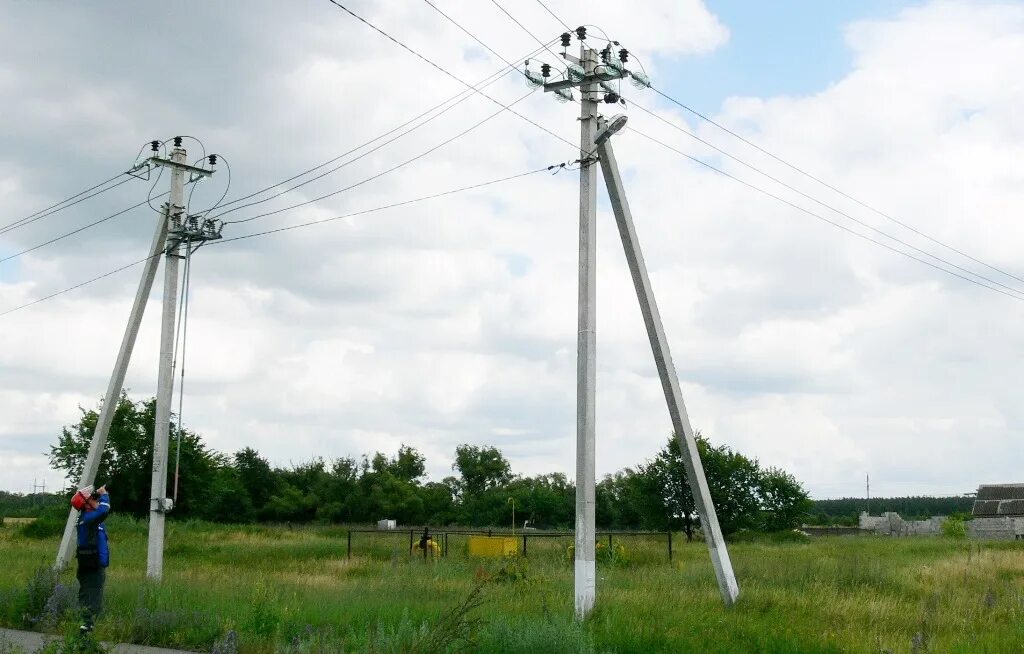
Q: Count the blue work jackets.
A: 1